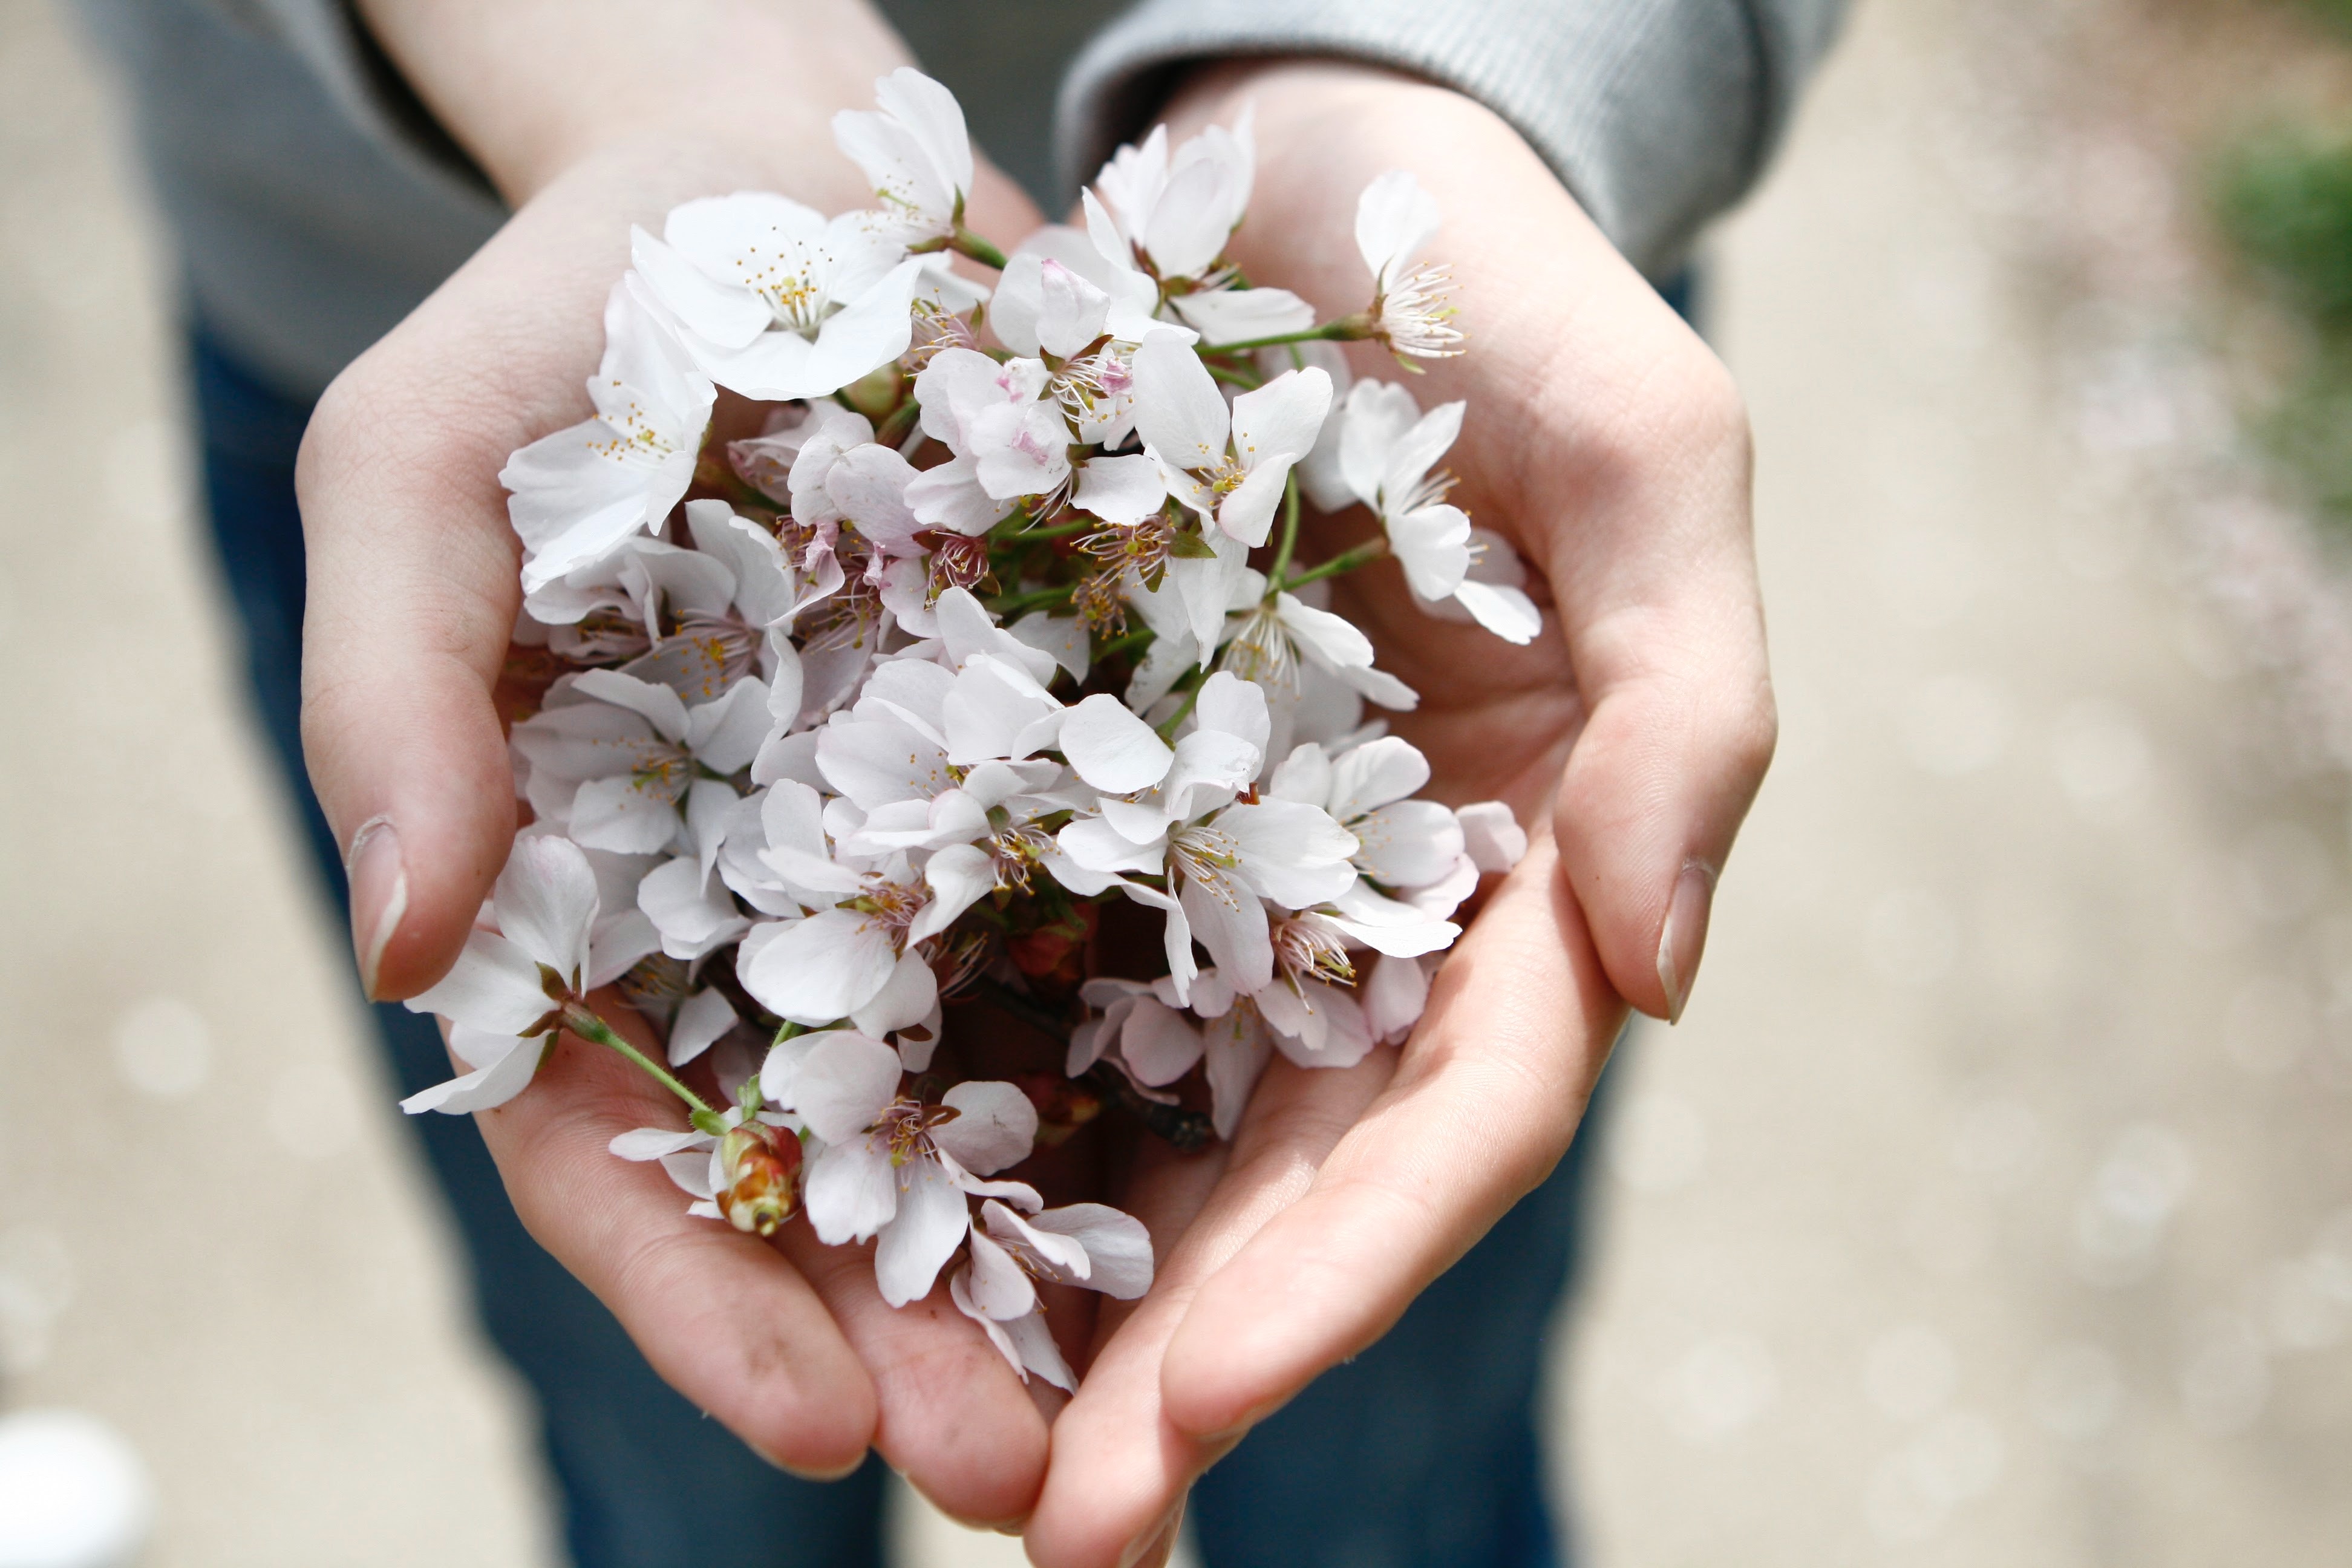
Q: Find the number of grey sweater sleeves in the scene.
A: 2